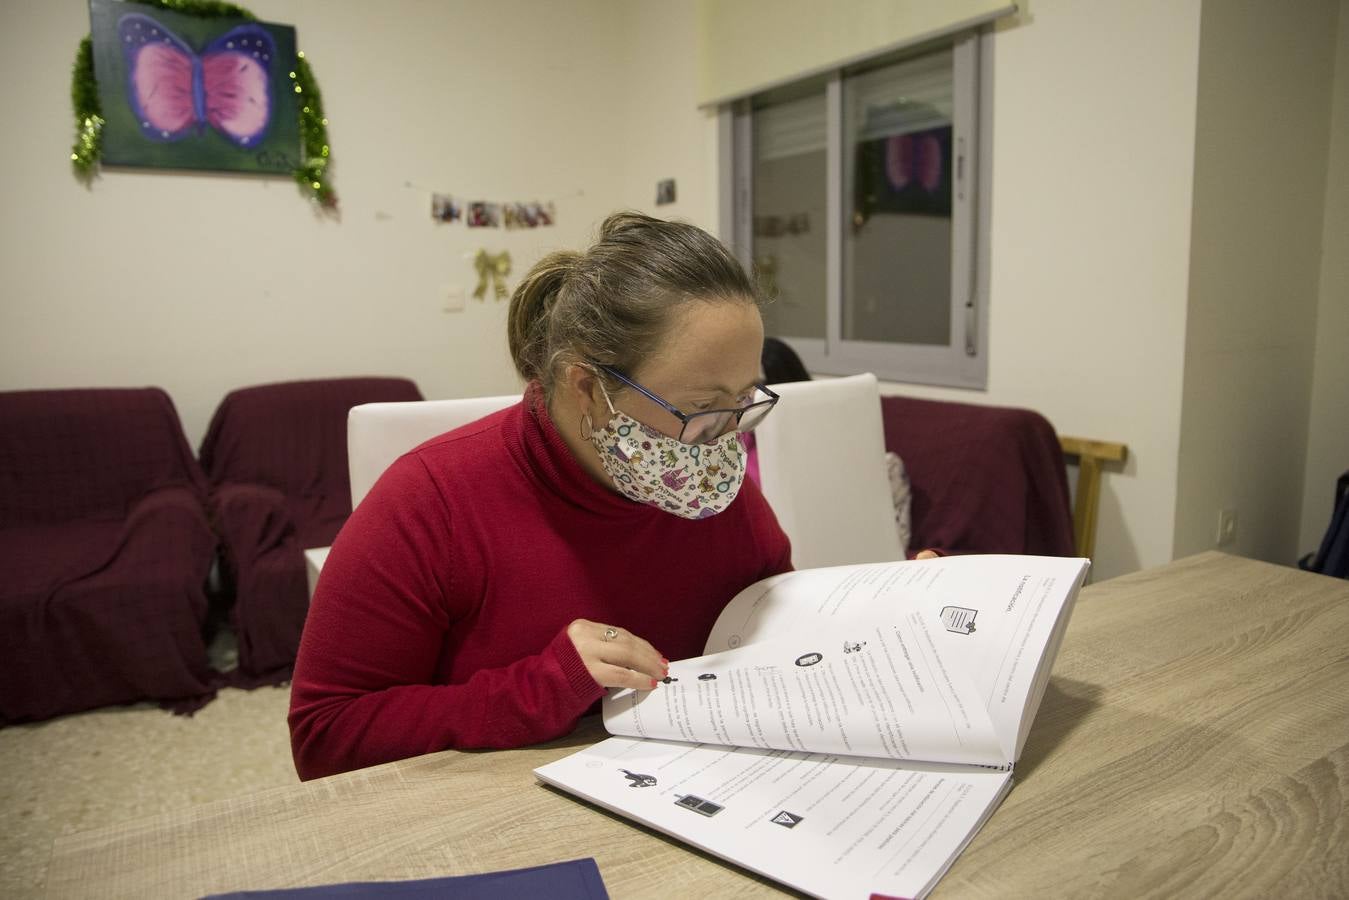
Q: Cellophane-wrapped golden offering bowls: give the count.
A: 0